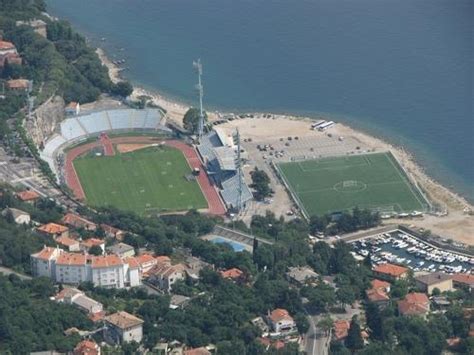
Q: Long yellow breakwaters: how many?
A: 0